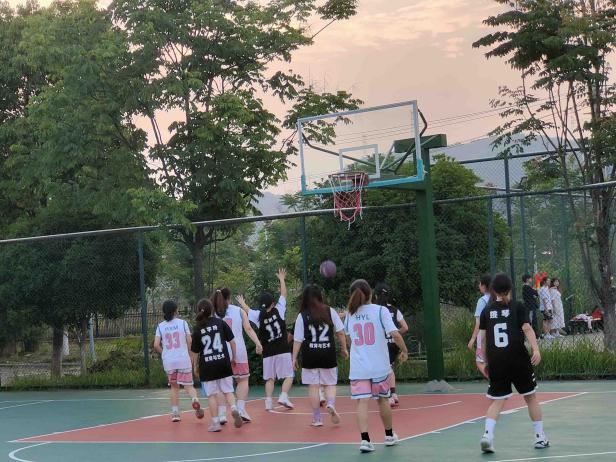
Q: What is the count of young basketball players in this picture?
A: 9